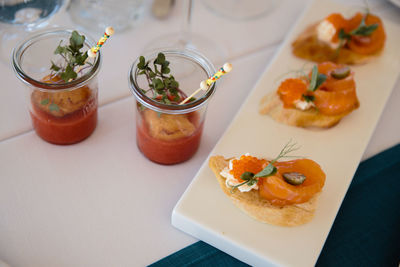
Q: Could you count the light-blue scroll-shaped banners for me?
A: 0